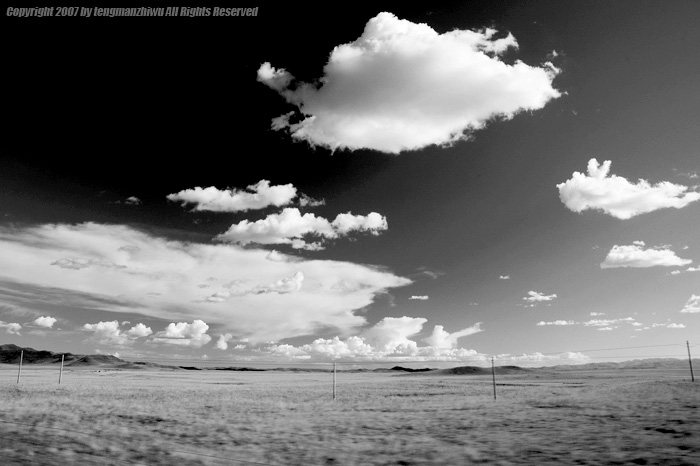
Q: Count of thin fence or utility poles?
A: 5